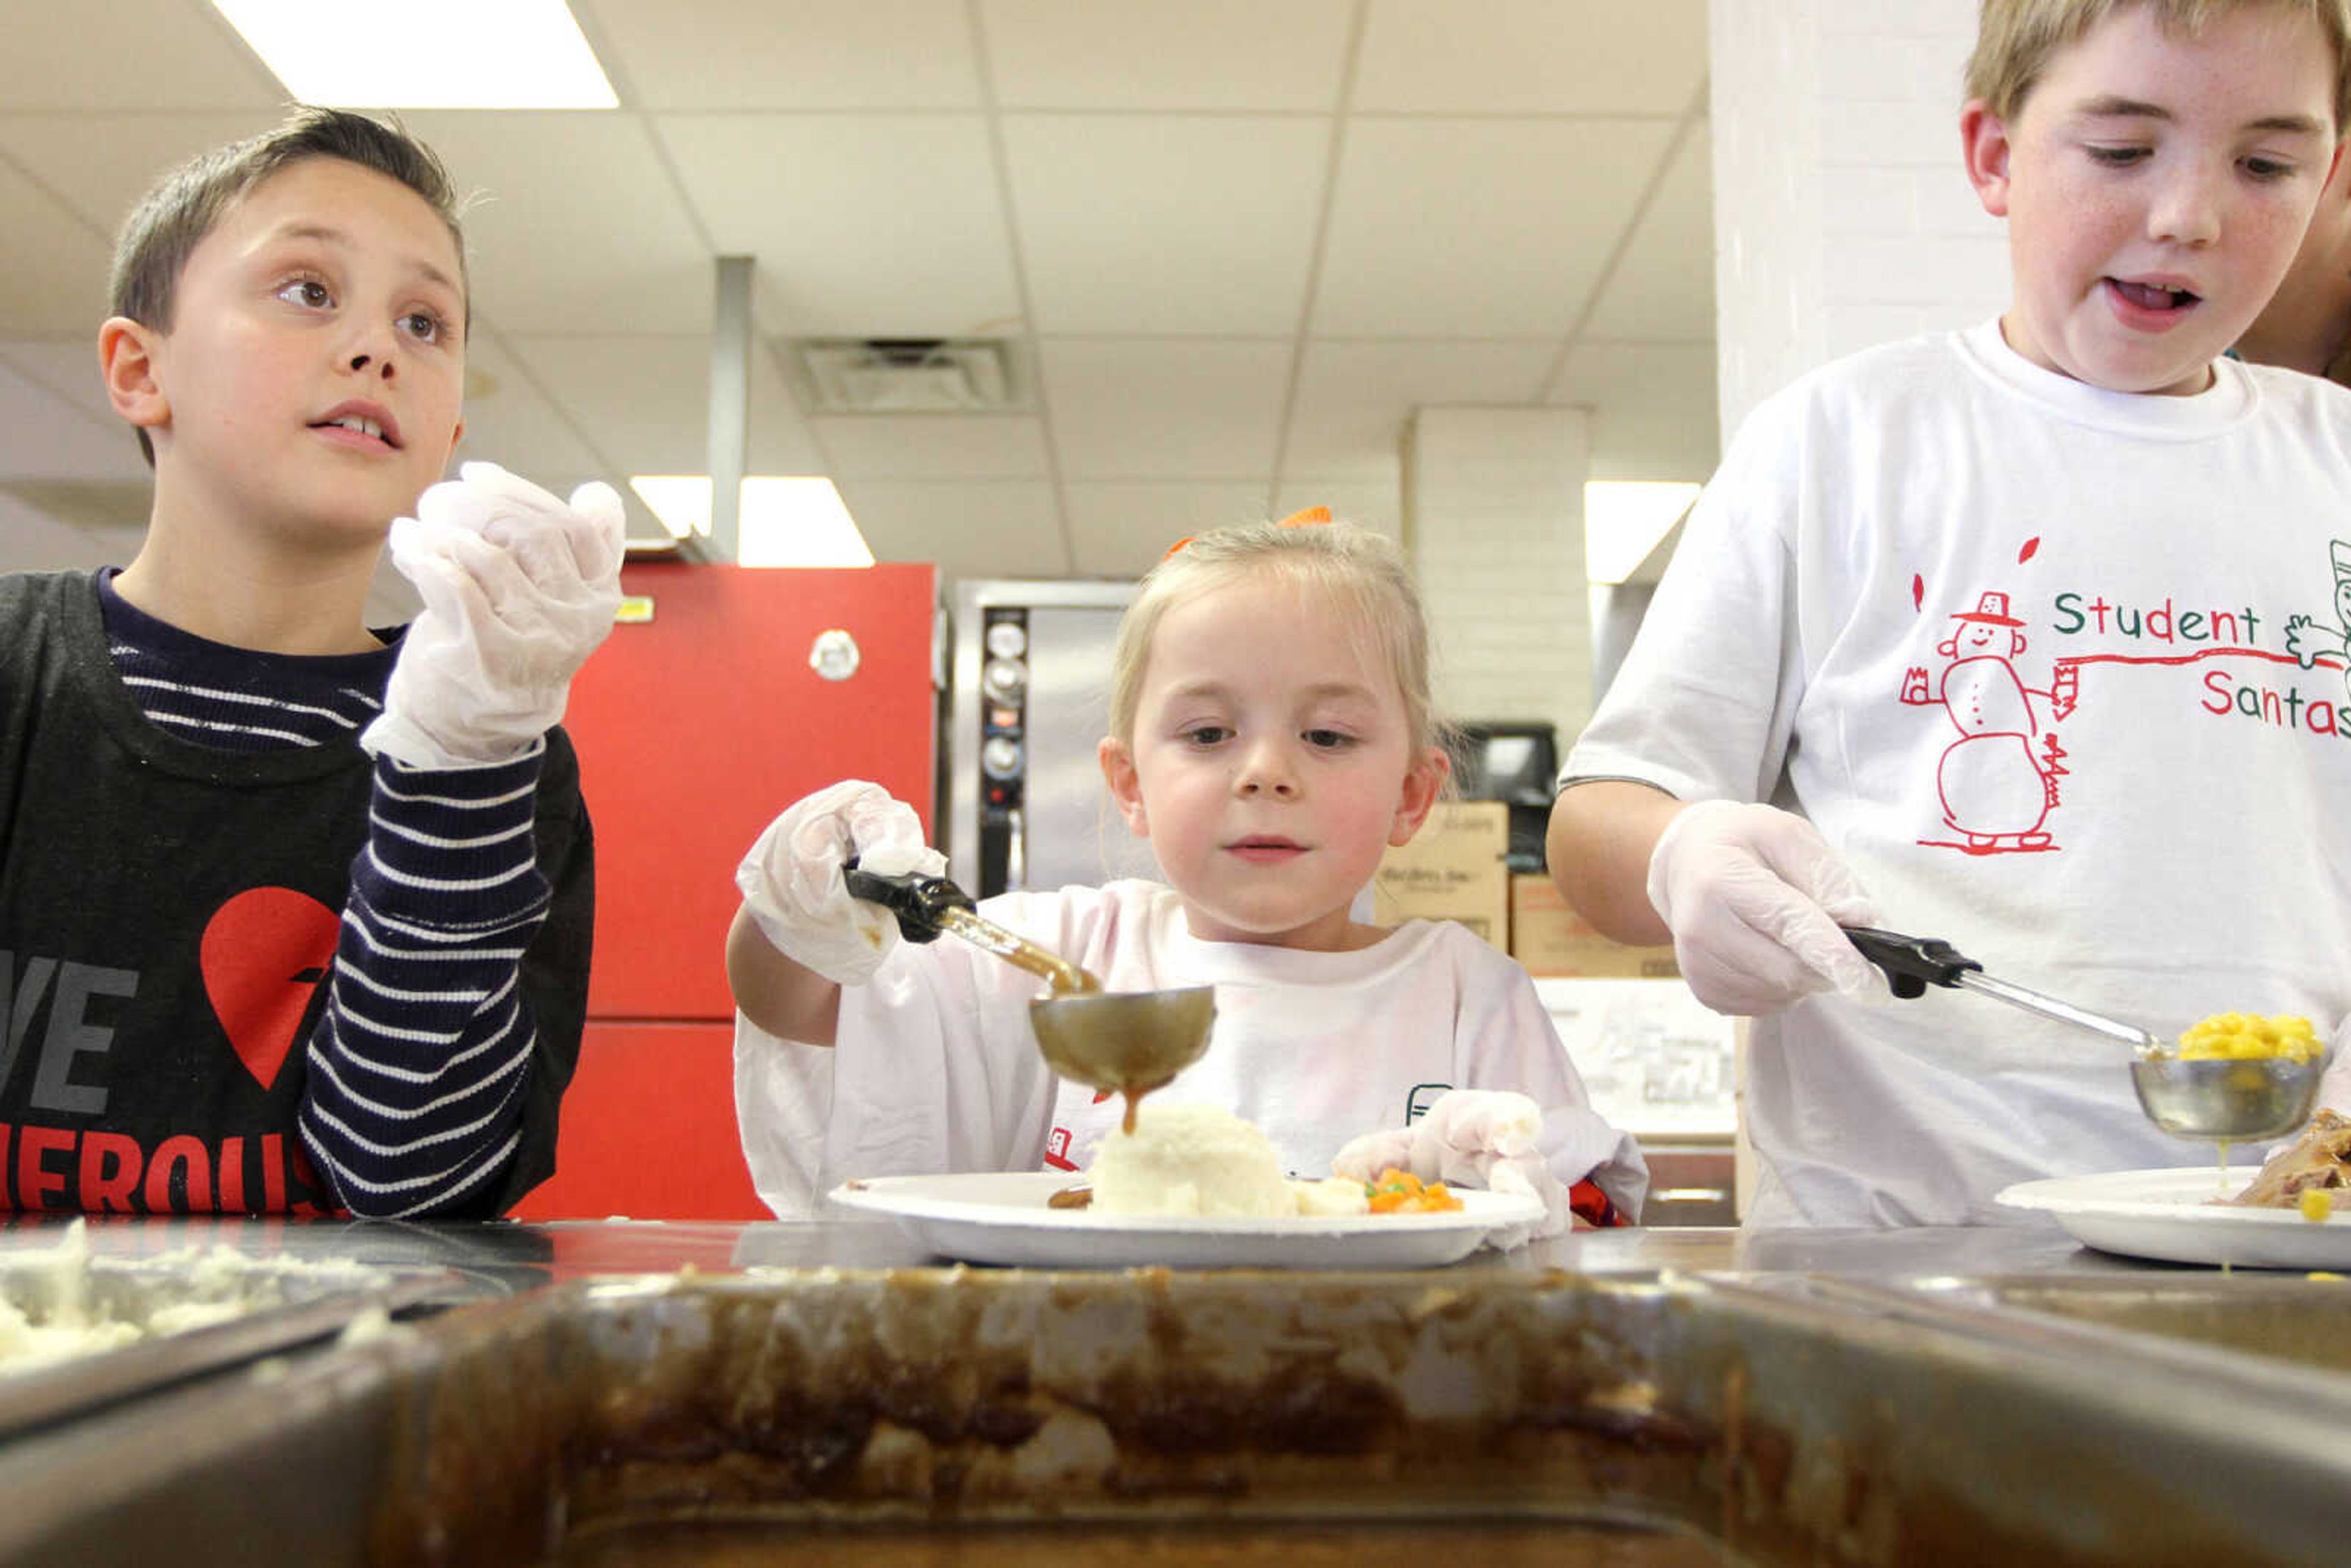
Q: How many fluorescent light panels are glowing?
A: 3